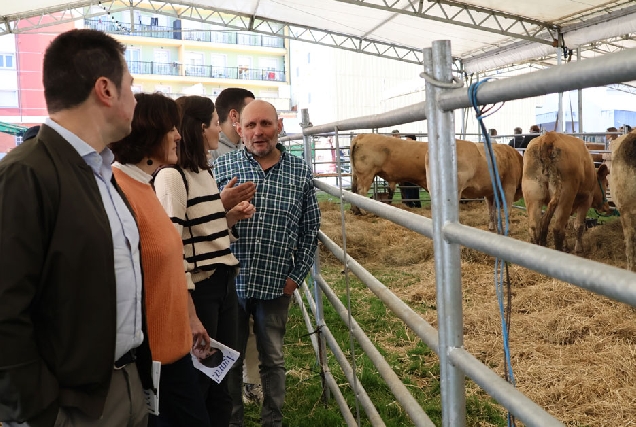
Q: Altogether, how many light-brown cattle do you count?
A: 4